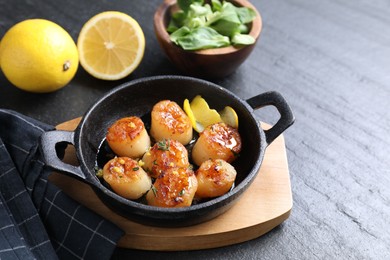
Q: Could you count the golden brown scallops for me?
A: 7